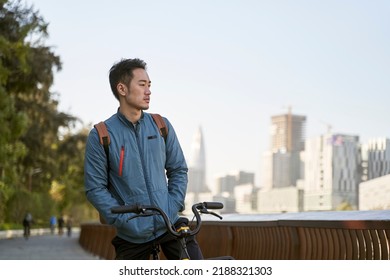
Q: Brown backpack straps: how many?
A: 2